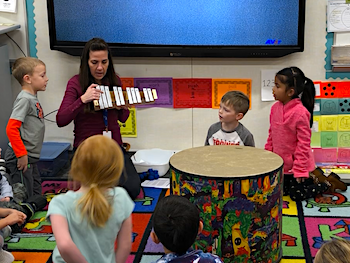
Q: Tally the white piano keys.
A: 10